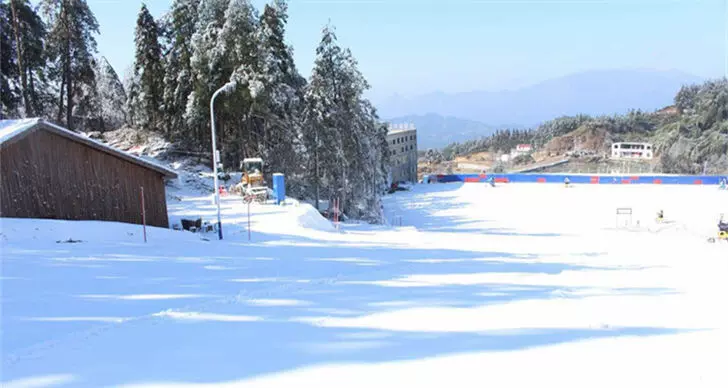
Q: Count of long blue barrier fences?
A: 1